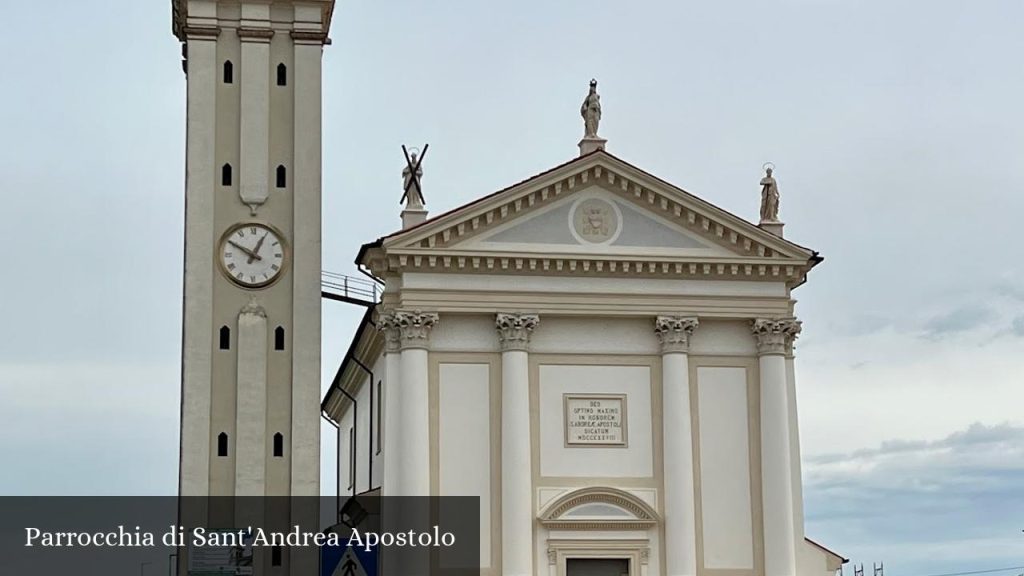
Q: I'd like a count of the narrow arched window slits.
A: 8